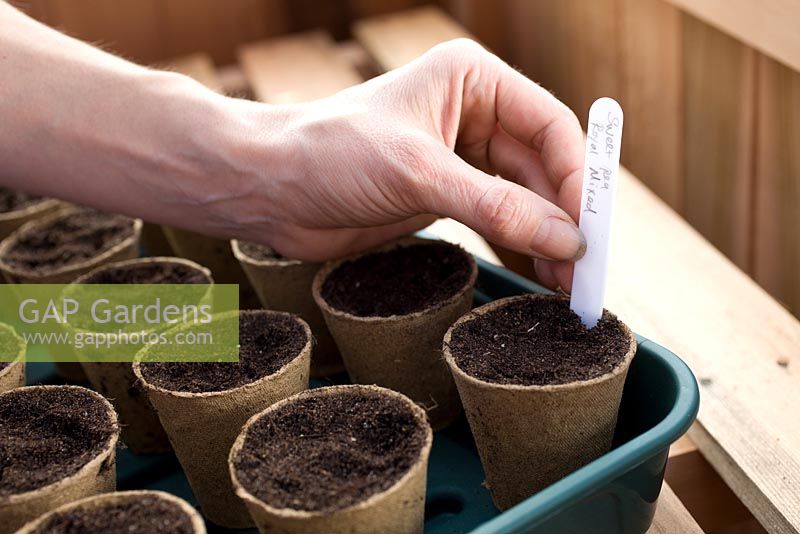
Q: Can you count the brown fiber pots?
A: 12